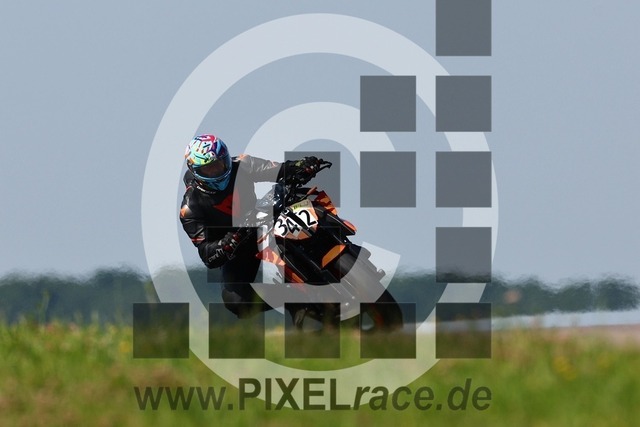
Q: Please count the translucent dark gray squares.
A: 14